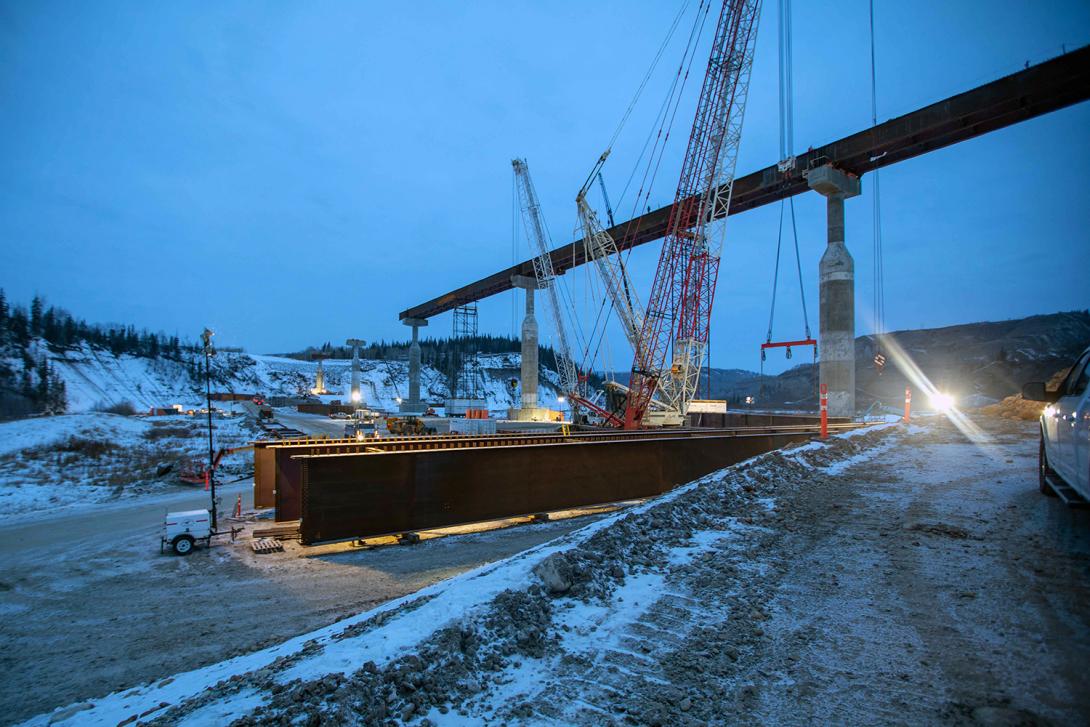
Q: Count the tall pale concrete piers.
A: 5